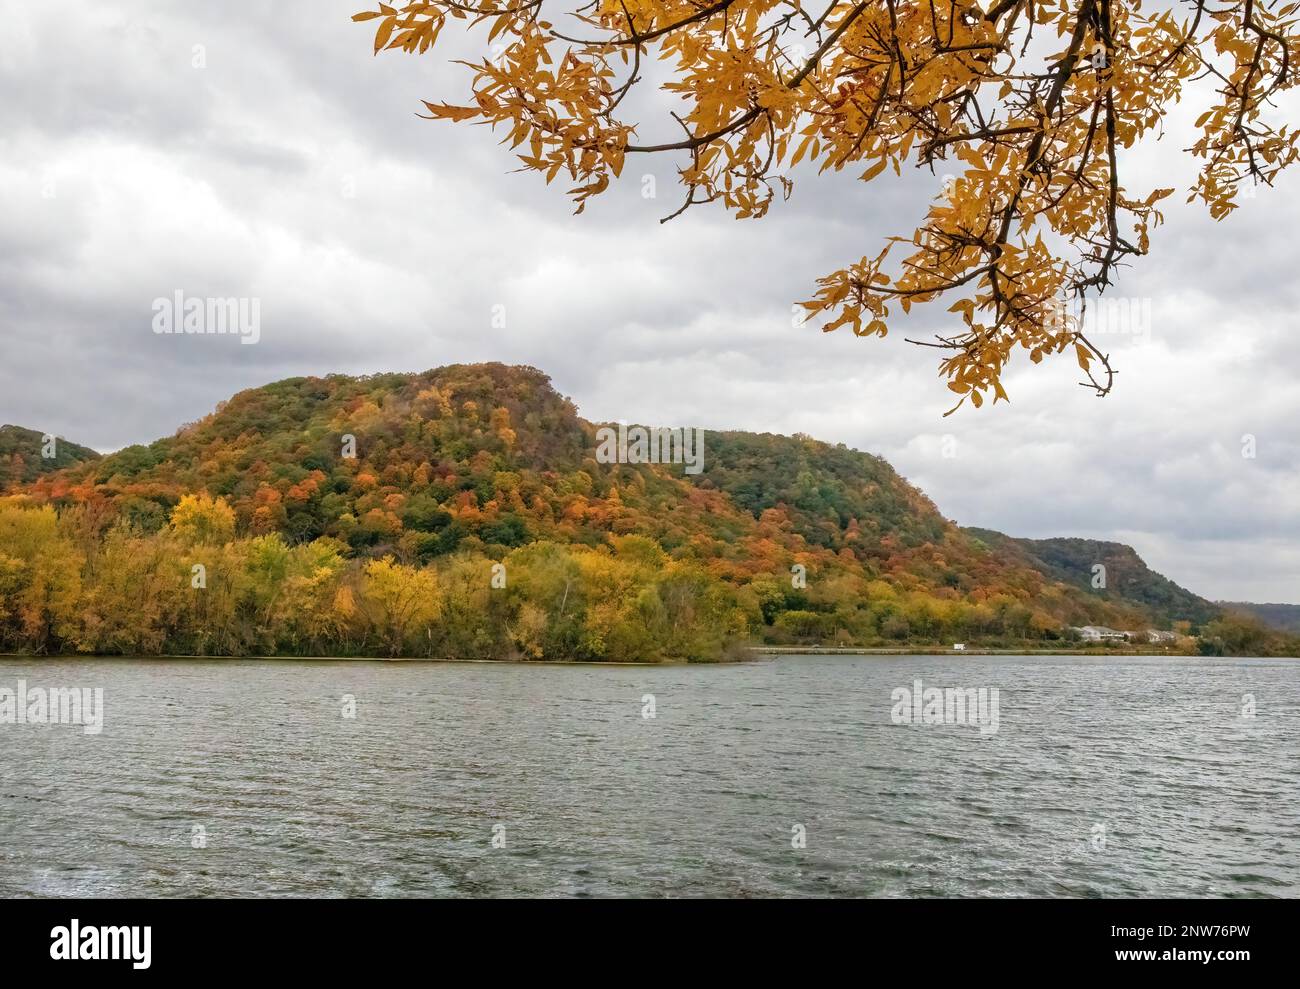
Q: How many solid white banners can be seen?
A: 0